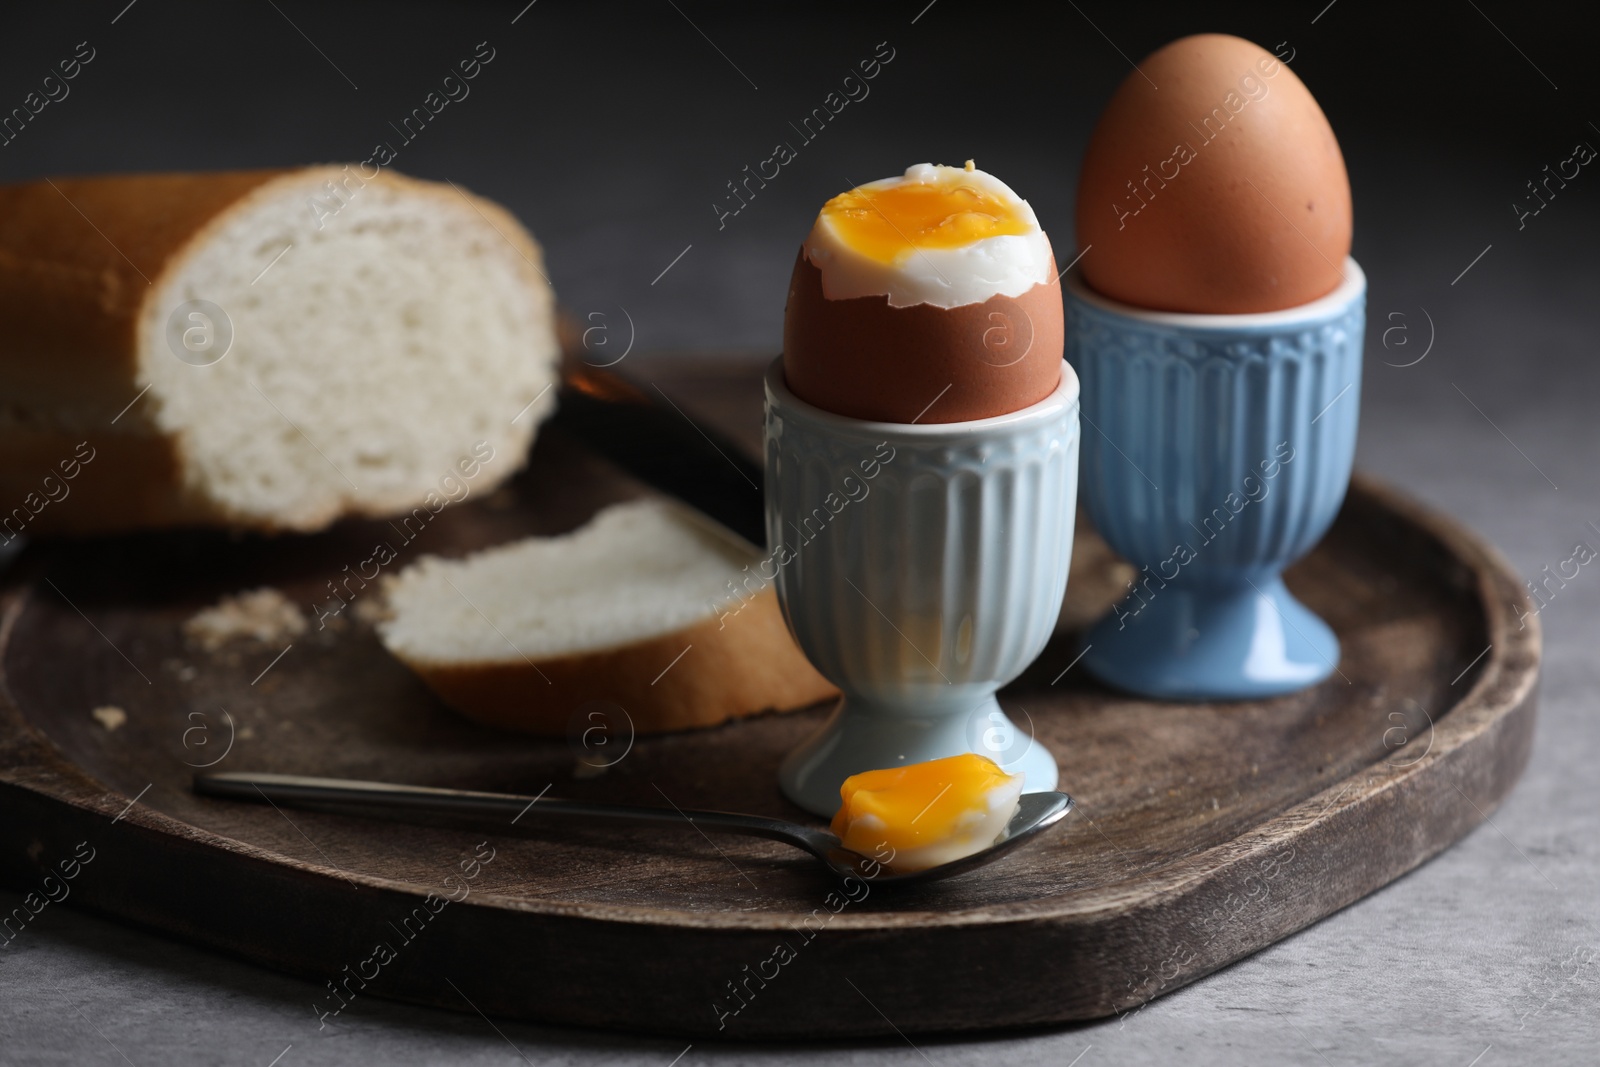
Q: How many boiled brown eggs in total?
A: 2